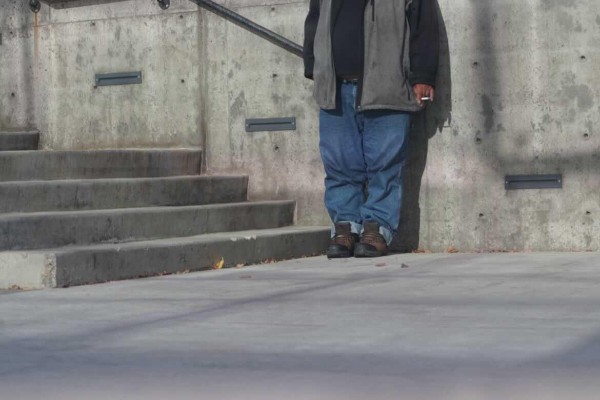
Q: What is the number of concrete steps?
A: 5